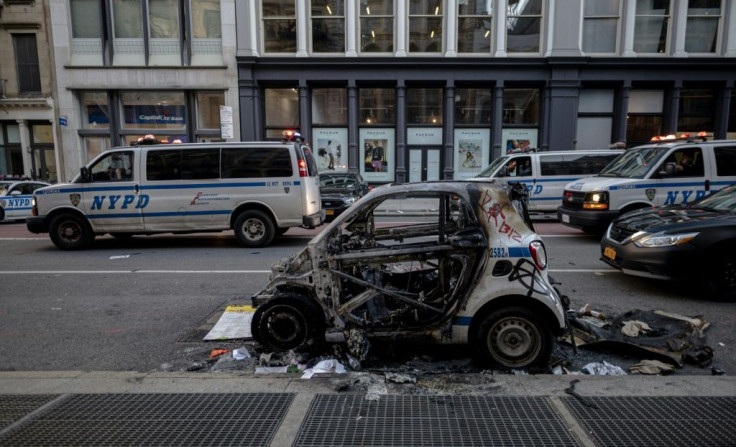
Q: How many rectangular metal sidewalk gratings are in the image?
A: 4